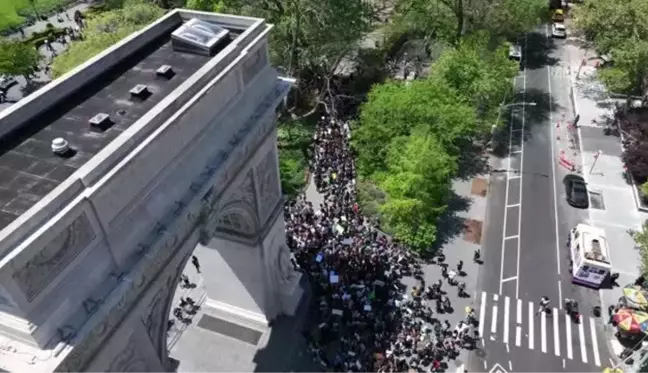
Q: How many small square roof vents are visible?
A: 3